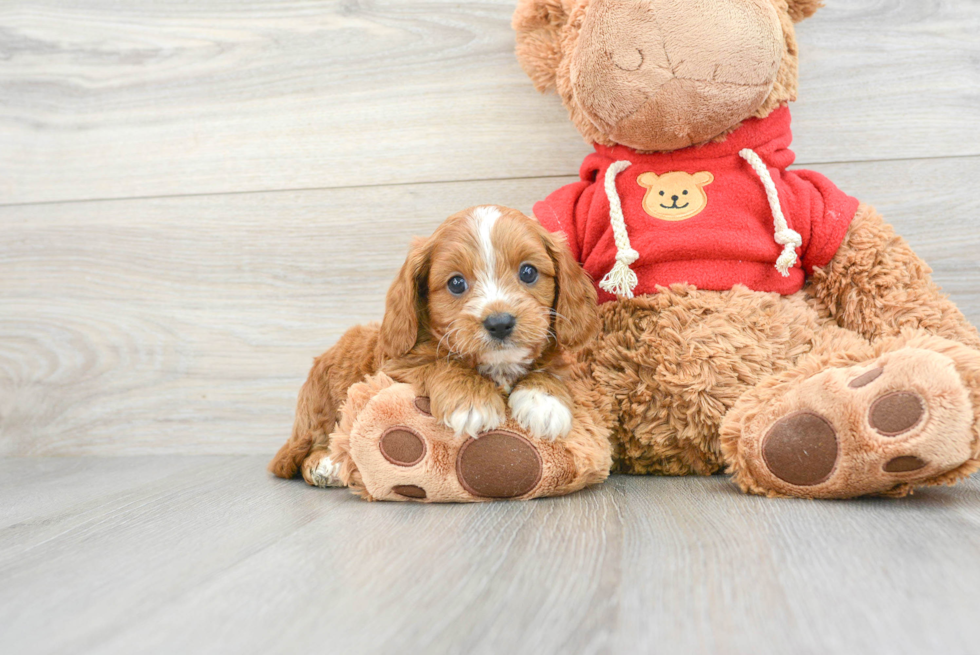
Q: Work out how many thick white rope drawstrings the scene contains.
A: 2